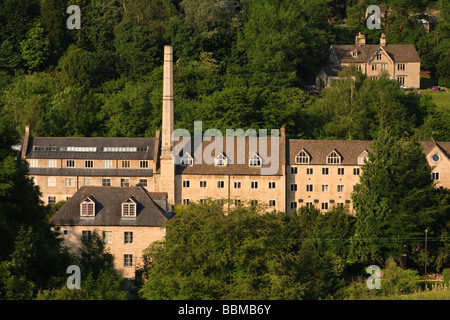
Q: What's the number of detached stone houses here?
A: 1